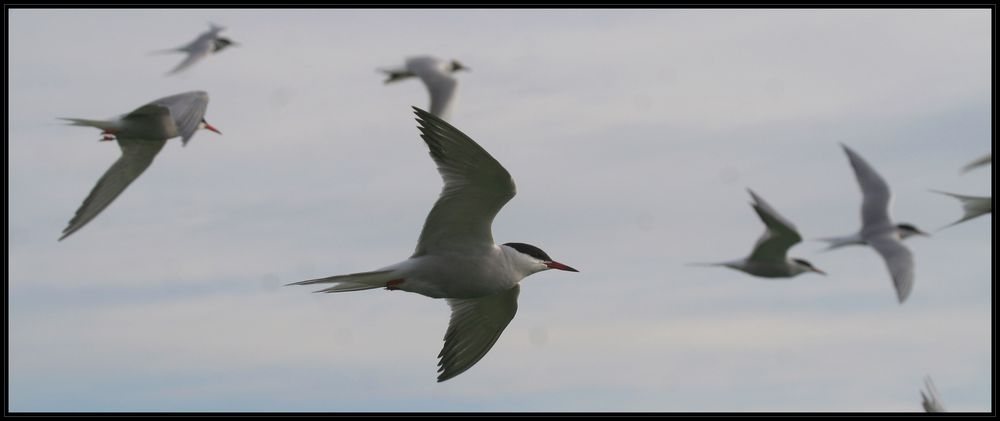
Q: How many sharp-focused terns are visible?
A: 1